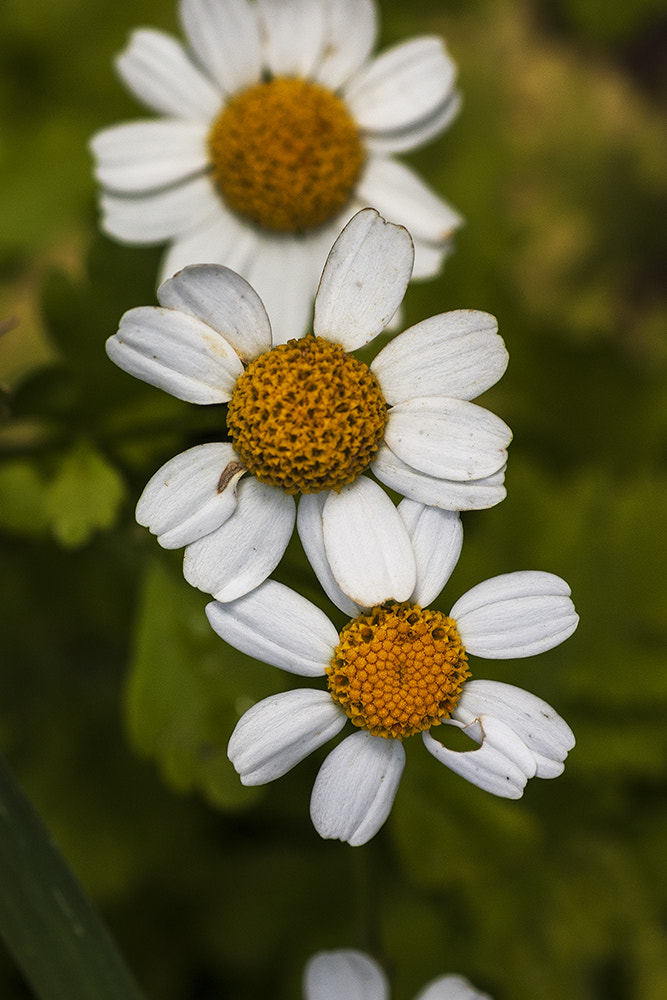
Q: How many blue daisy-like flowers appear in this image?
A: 0